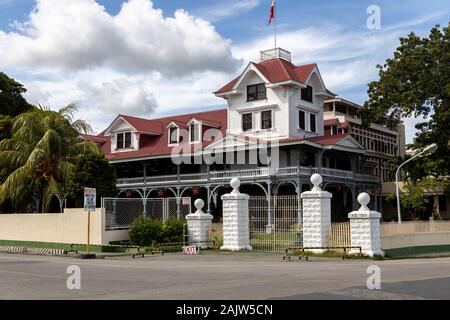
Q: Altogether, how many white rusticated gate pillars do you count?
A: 4